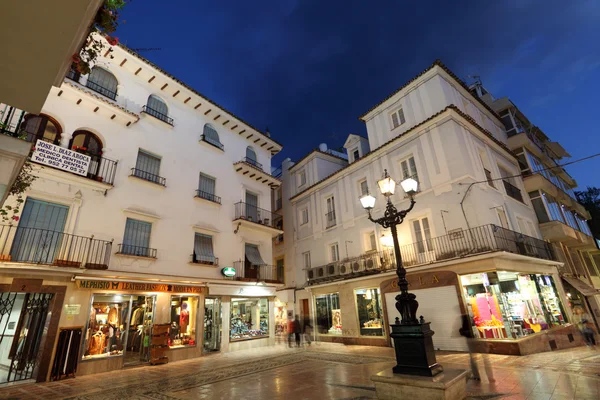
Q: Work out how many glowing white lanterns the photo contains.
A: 3